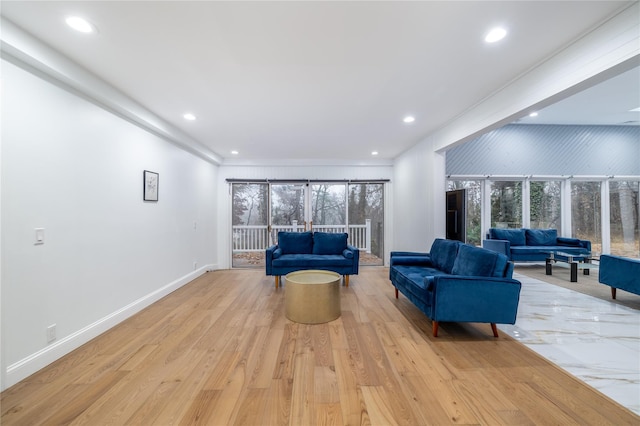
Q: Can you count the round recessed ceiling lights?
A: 7